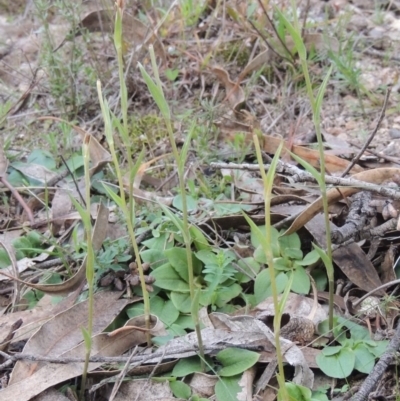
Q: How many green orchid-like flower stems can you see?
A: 6